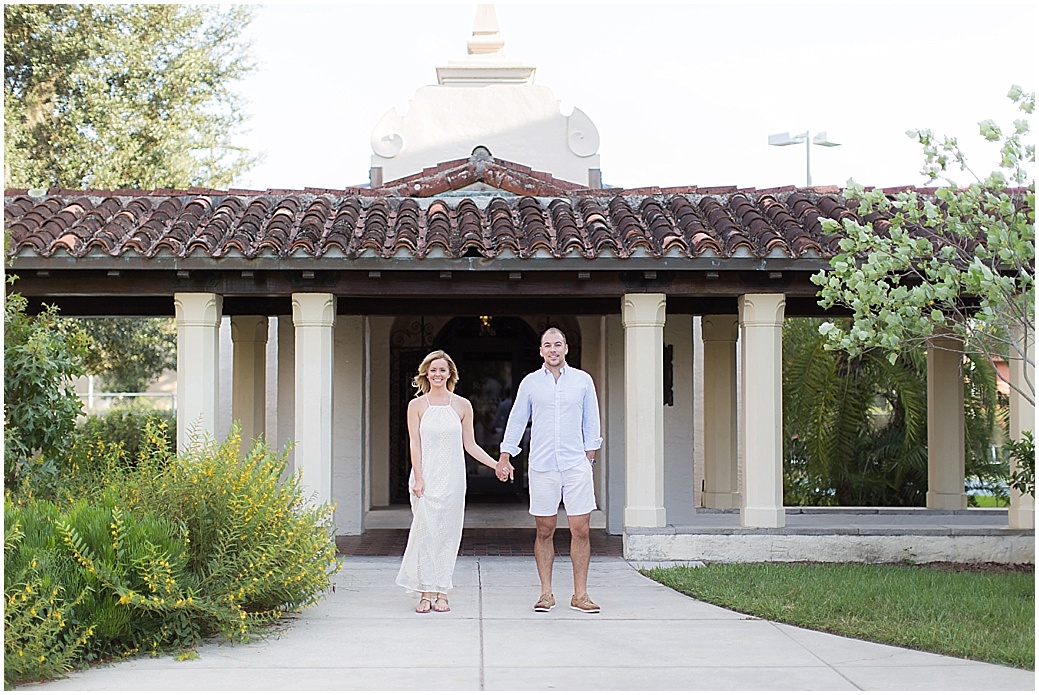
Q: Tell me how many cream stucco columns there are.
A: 8